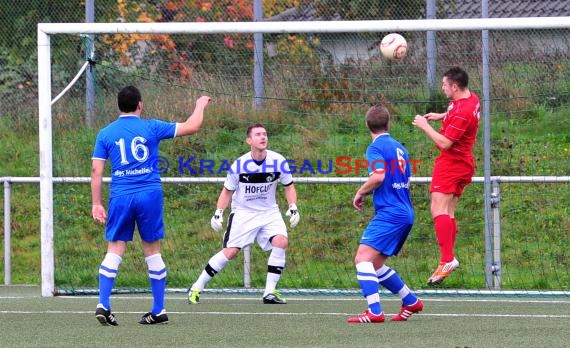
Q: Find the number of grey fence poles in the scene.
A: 4